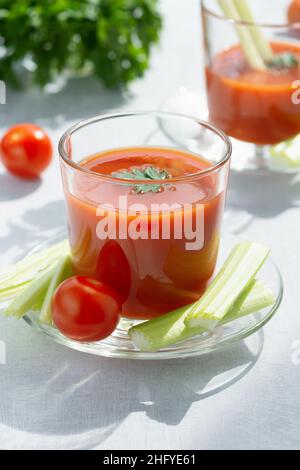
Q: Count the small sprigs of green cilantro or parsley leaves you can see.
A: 2